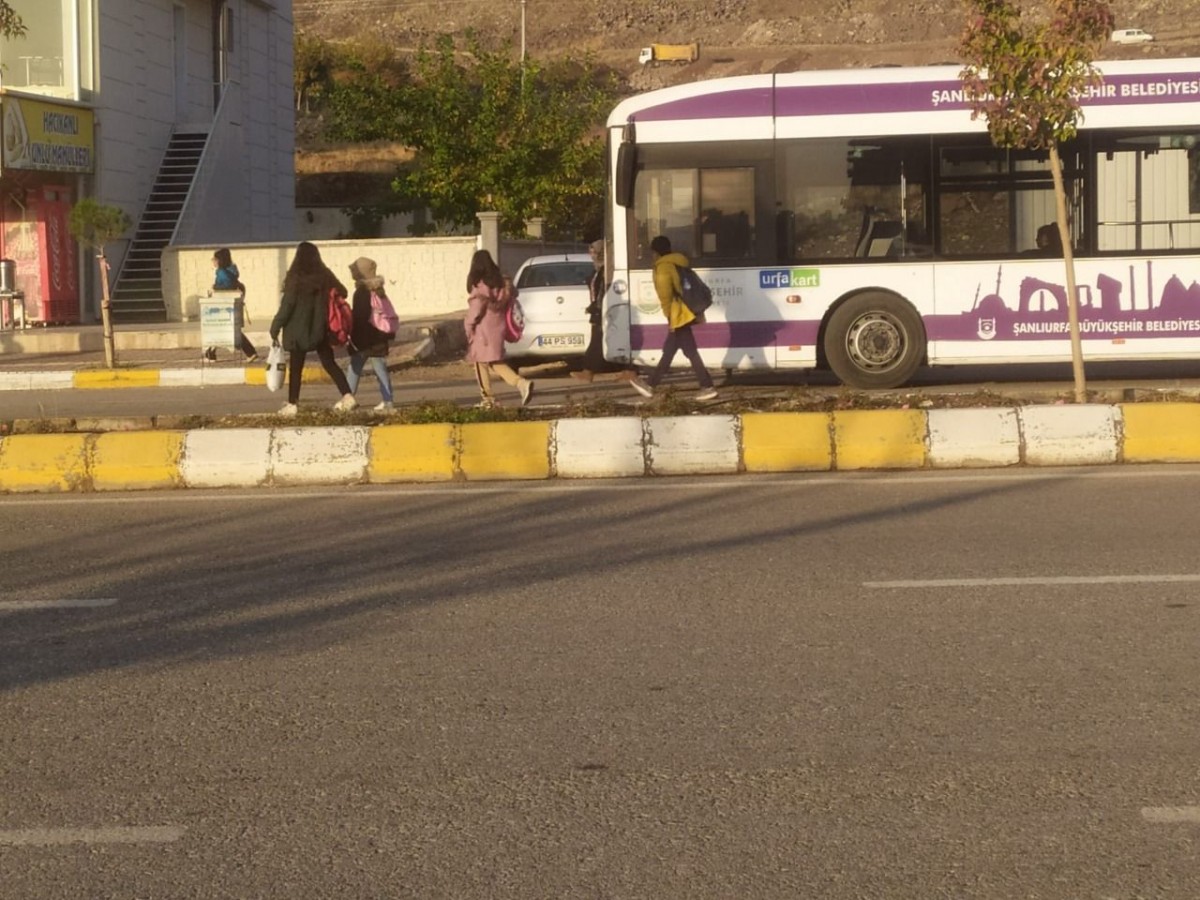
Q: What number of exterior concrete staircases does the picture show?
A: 1